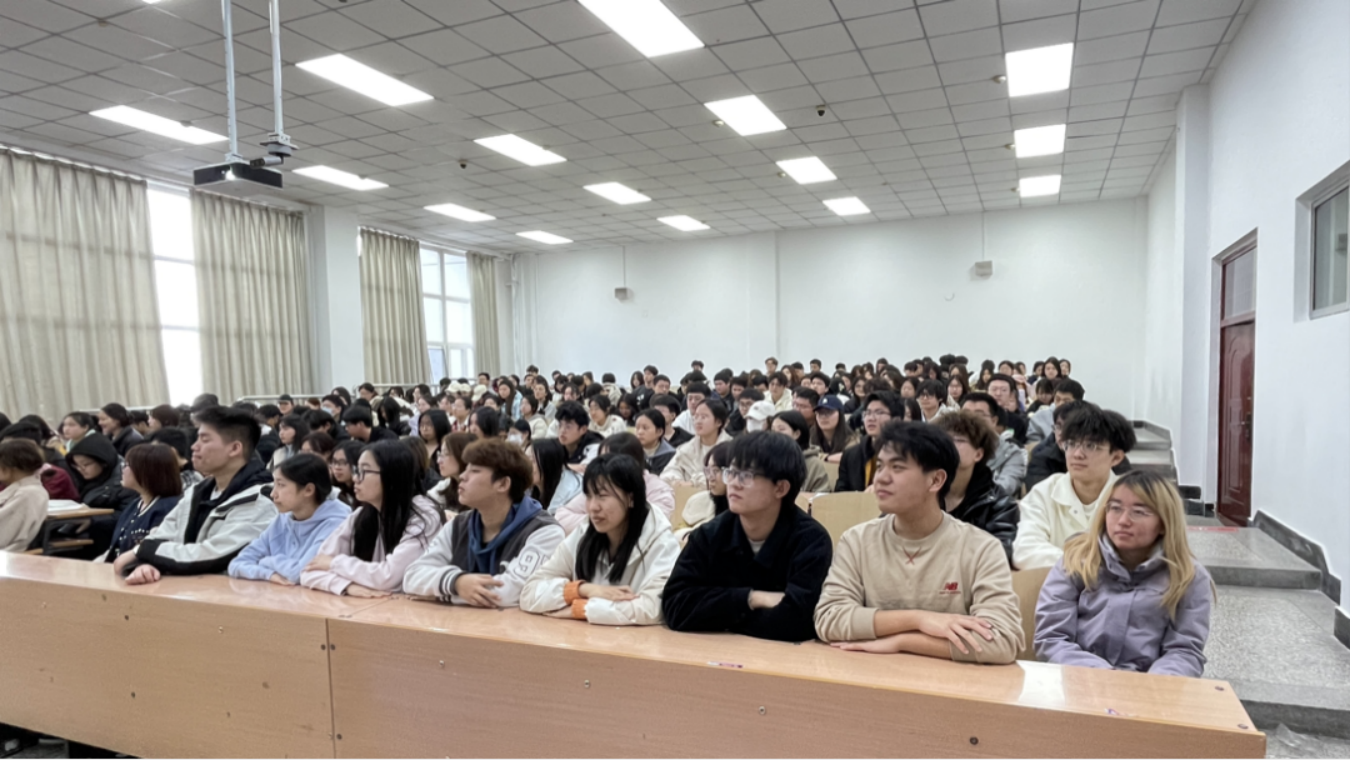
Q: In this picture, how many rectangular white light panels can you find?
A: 15